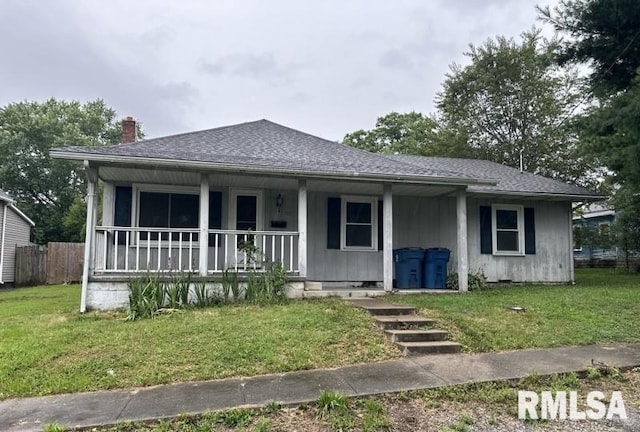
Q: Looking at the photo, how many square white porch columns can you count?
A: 5